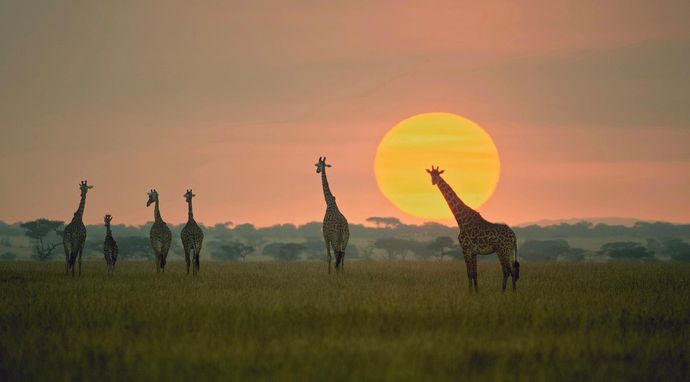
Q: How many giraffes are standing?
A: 6